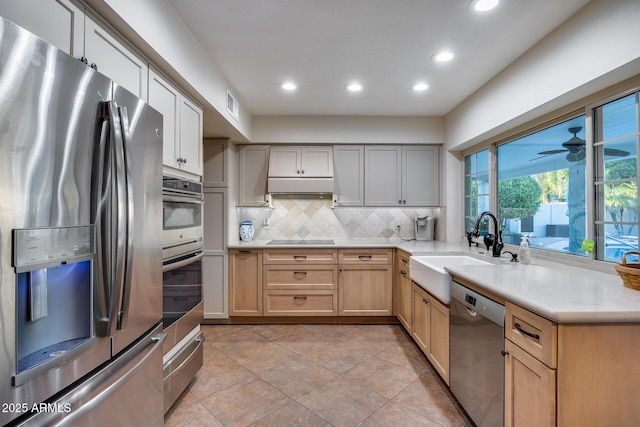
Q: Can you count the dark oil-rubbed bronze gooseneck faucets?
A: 1